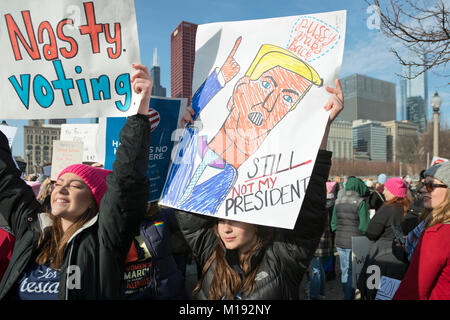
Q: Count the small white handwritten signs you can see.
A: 2